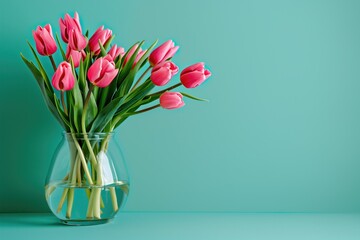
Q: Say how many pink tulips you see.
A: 13